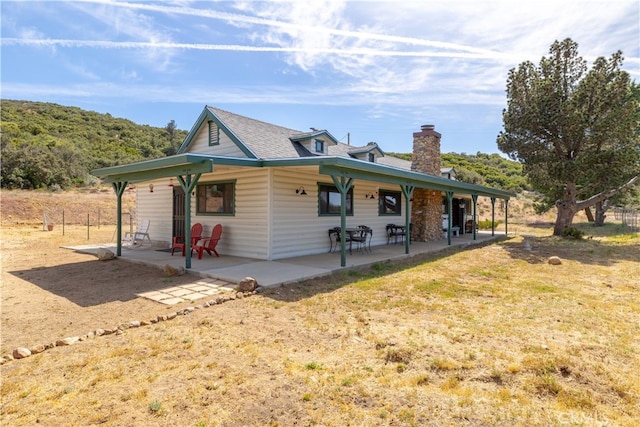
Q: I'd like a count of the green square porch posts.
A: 8